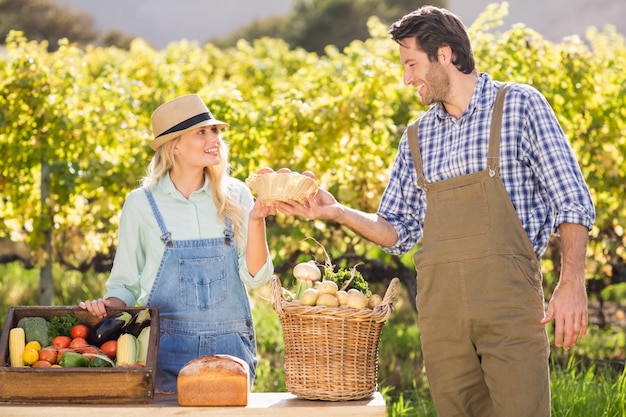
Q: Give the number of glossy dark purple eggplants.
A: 2